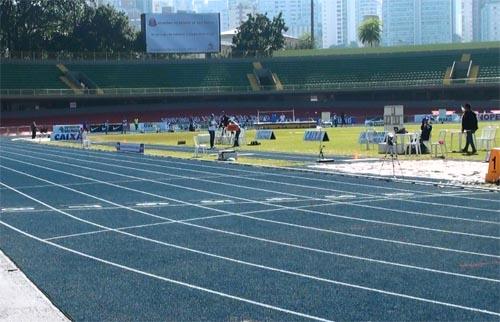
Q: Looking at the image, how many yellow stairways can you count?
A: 3